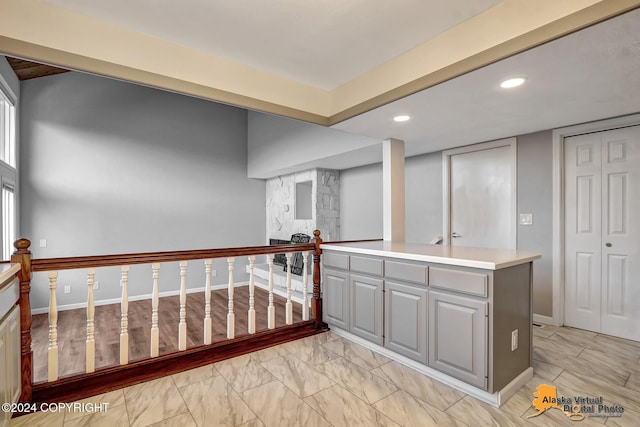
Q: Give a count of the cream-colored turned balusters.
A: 11